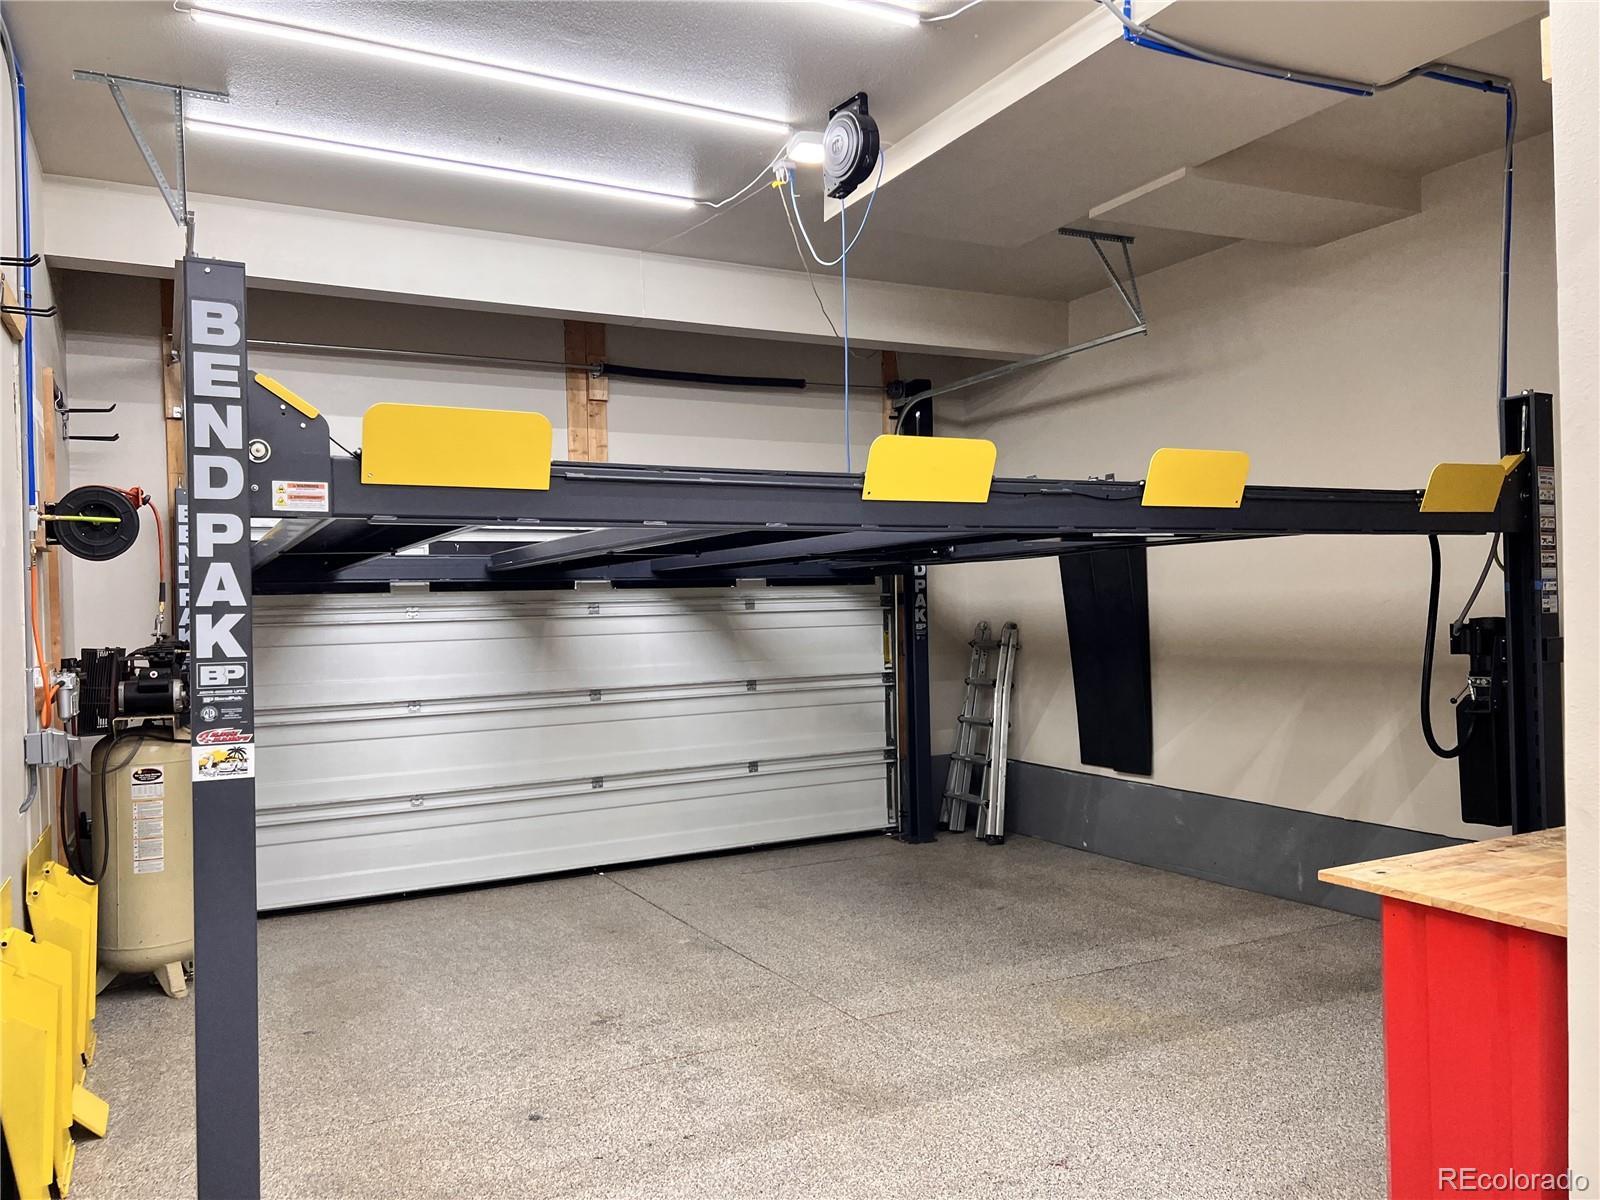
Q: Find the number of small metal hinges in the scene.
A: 9